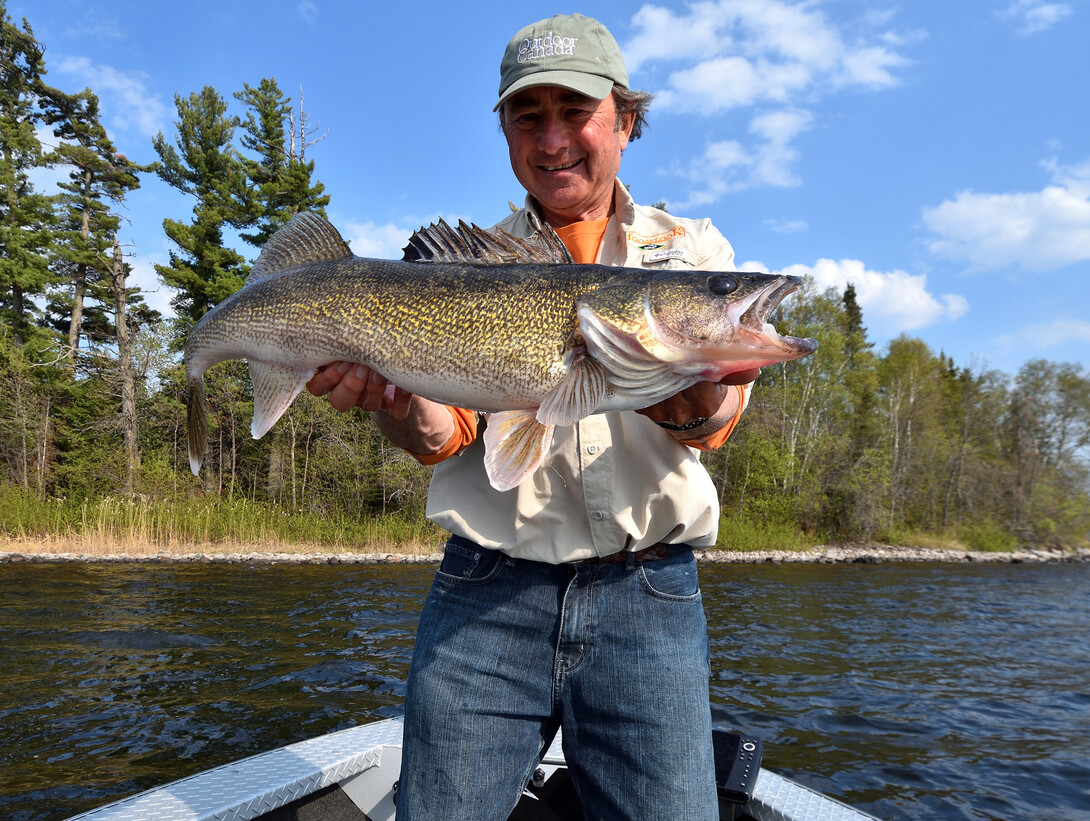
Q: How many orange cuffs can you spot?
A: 2